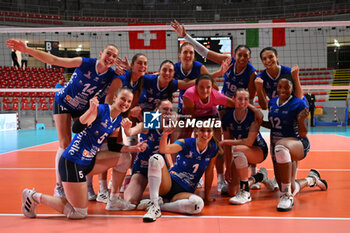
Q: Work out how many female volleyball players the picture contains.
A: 12